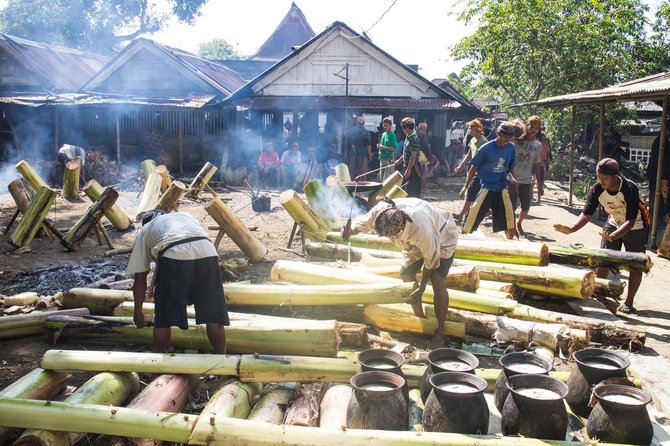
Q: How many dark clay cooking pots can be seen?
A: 8